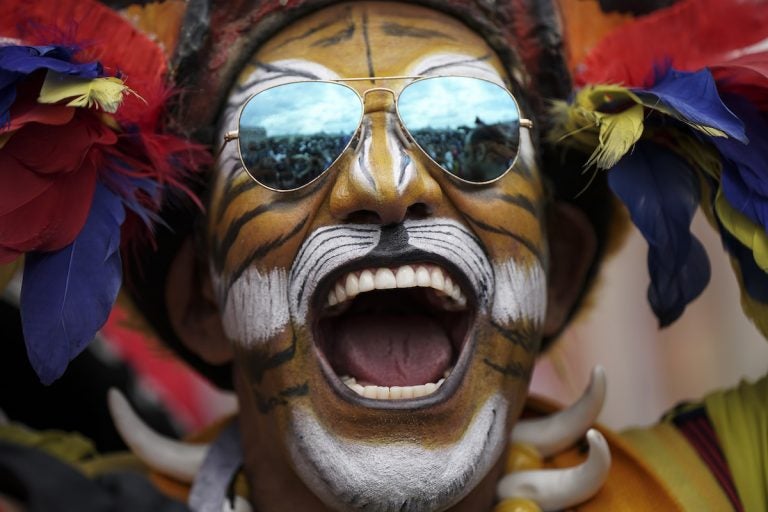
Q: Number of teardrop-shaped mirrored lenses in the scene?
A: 2